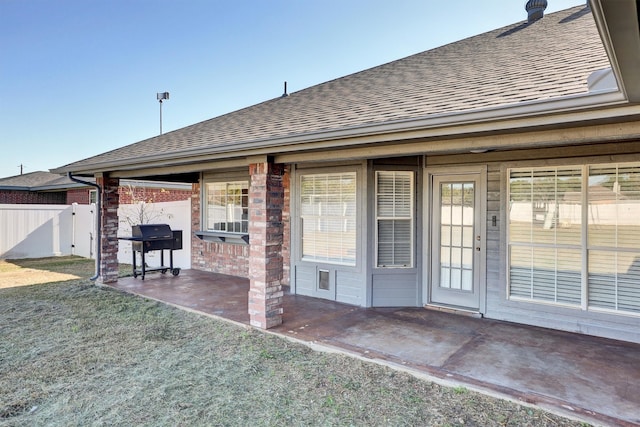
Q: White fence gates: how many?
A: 1